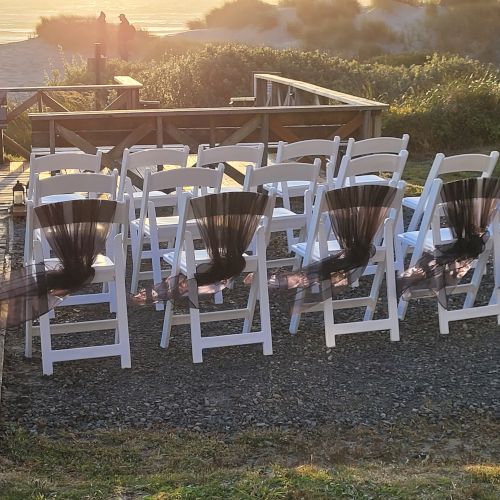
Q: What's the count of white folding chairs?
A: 14